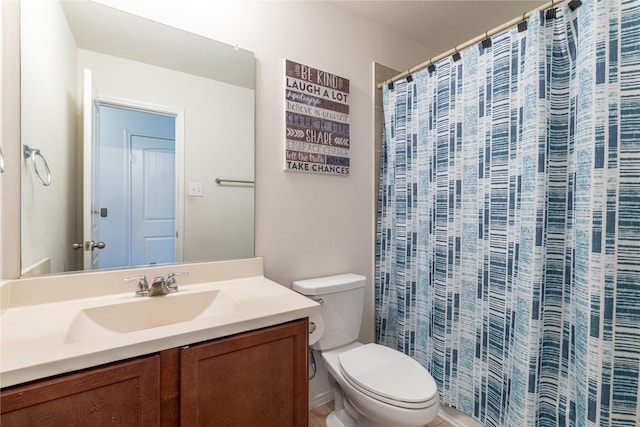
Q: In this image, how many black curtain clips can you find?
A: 8